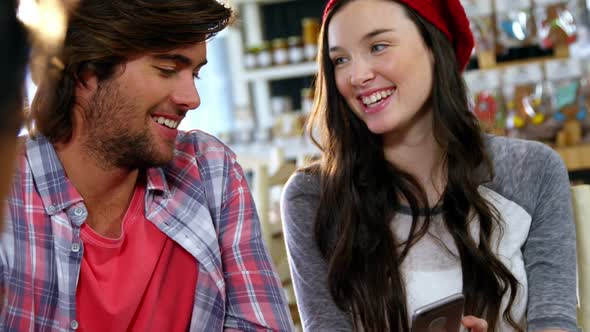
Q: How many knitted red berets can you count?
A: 1